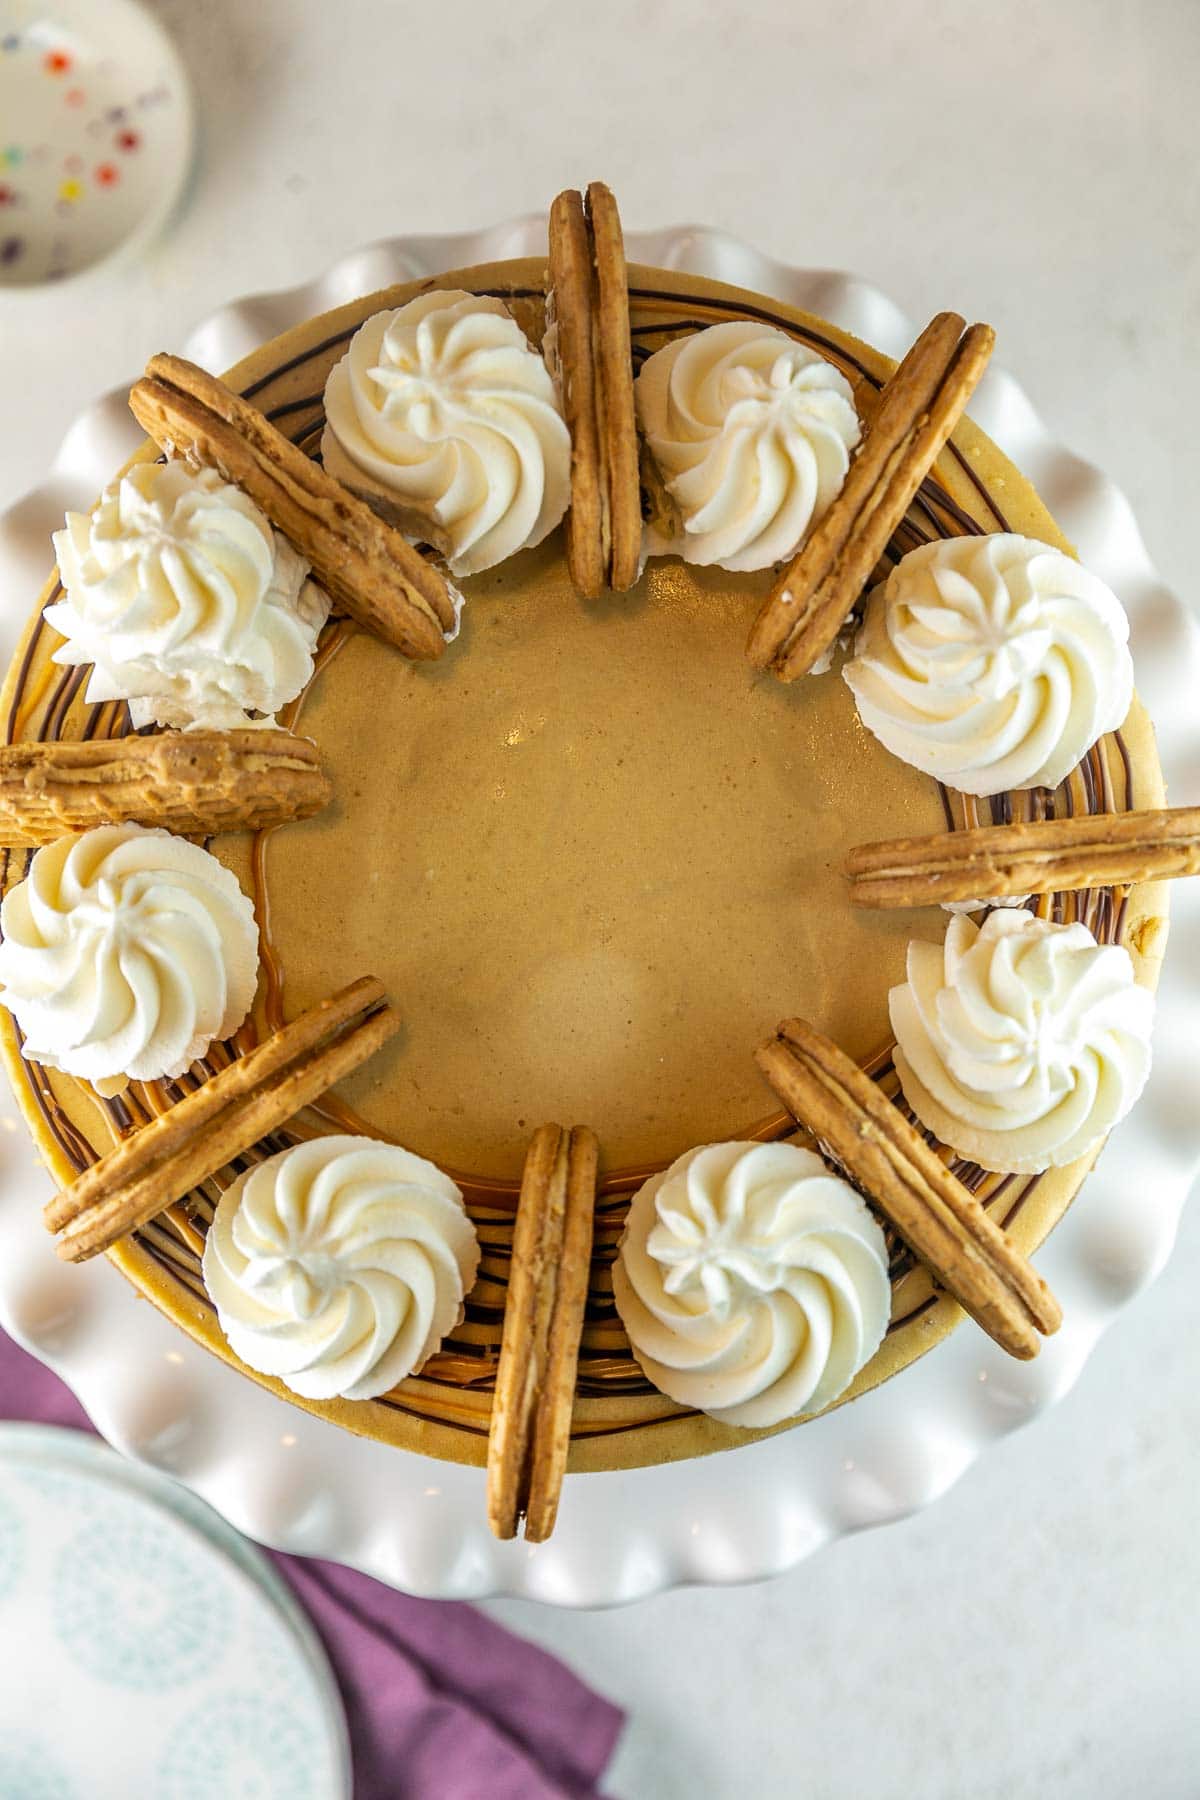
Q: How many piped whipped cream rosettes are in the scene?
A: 8